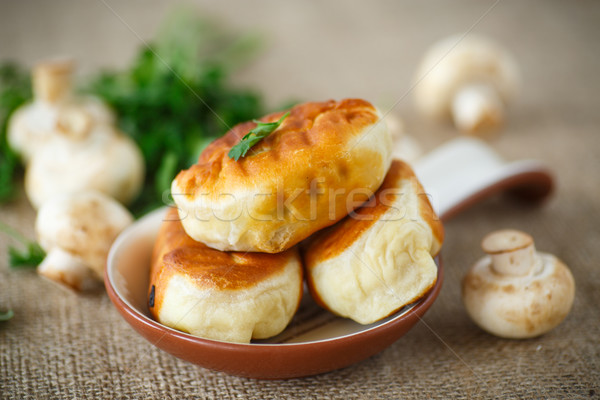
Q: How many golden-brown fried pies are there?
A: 3